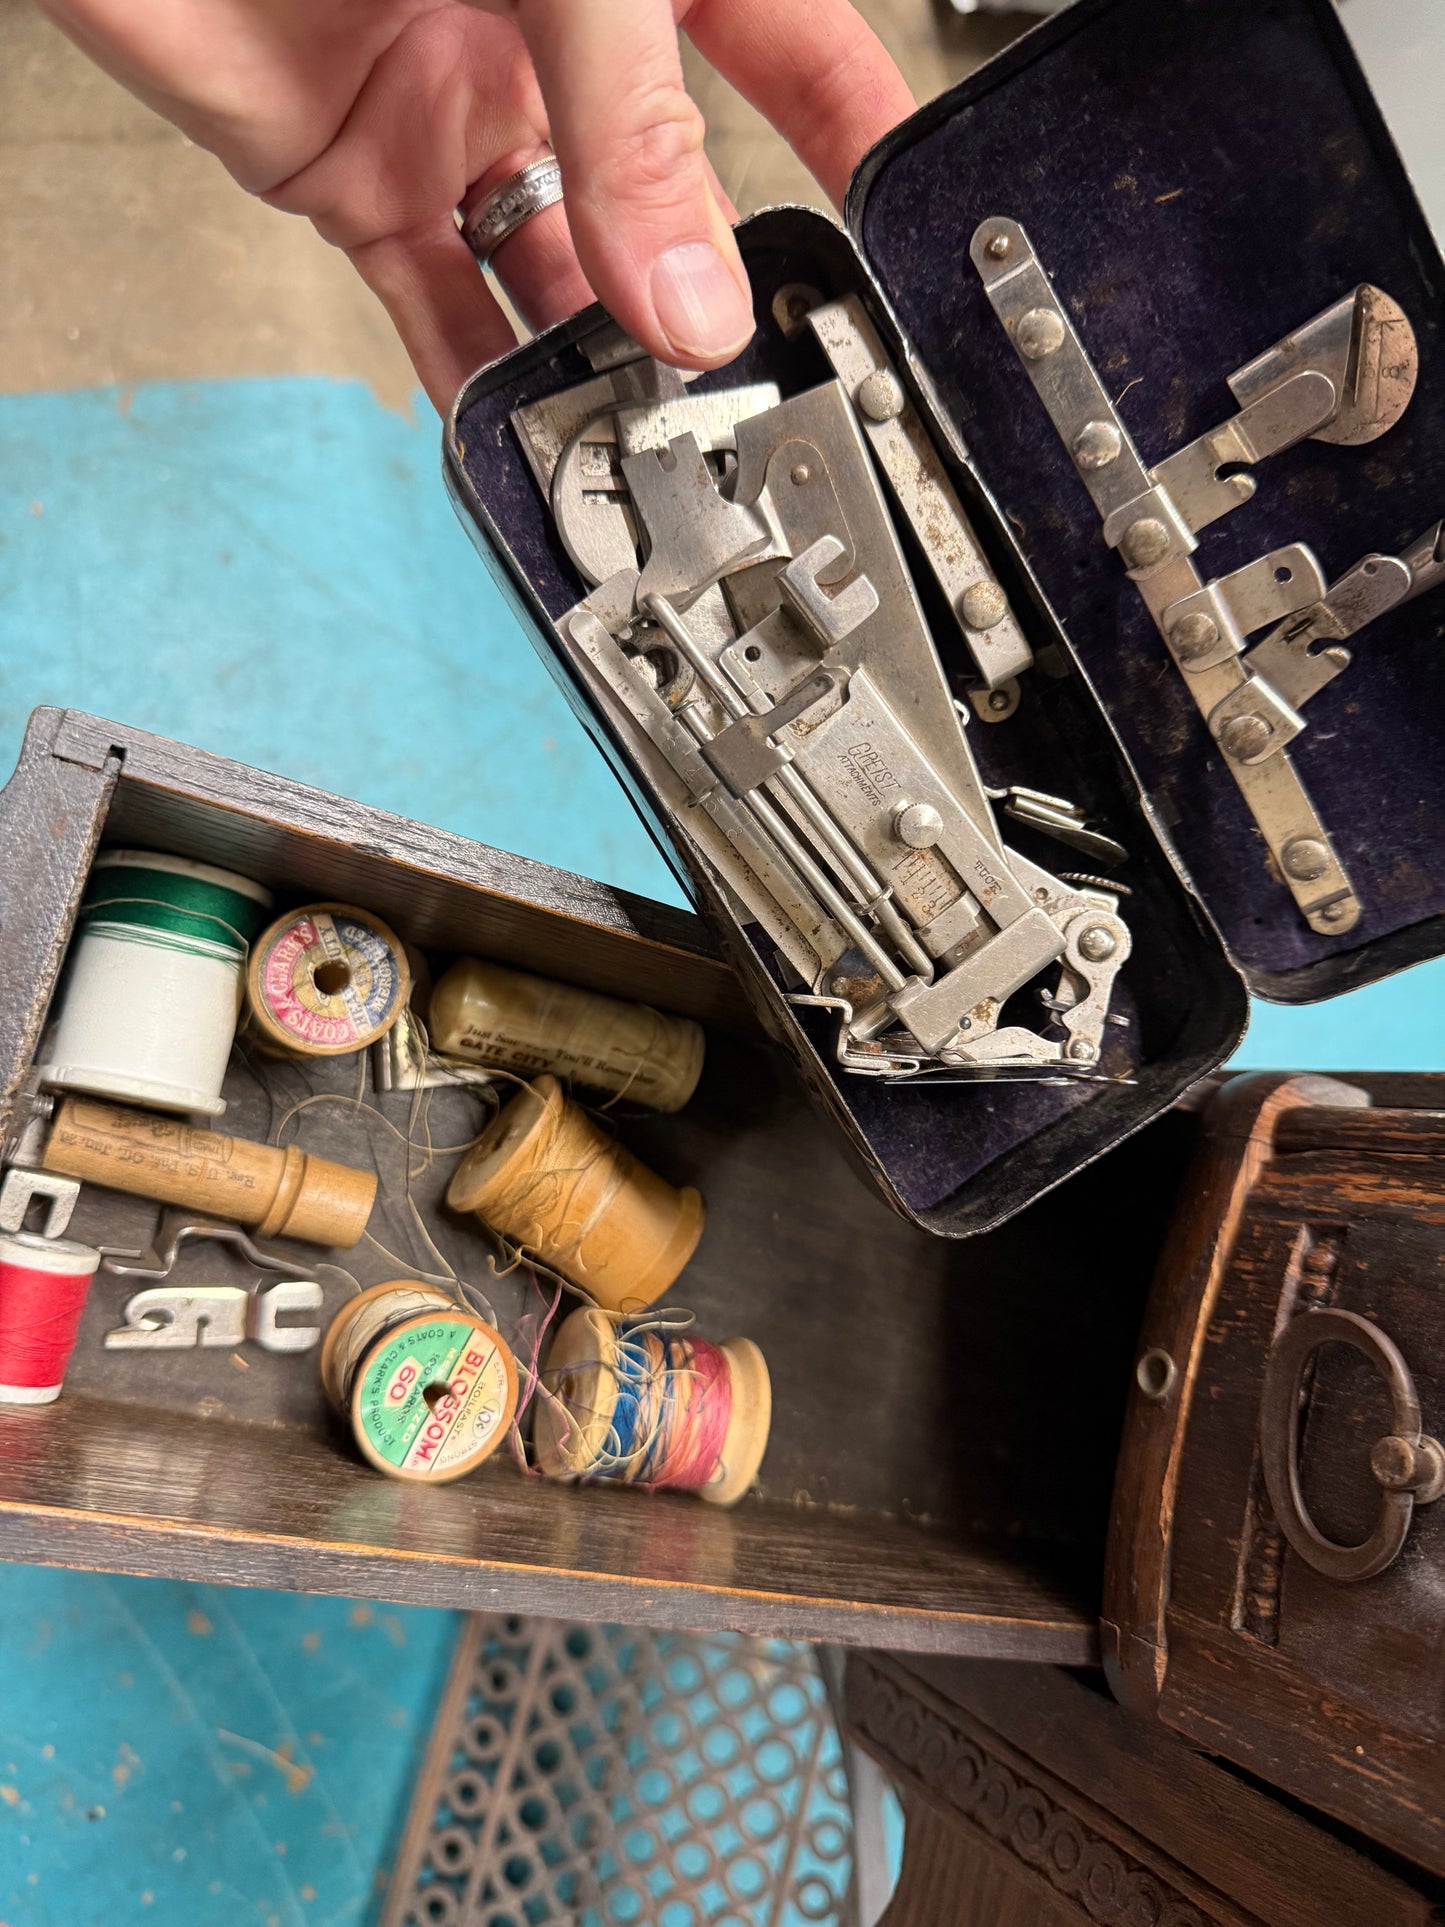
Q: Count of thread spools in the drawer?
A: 6